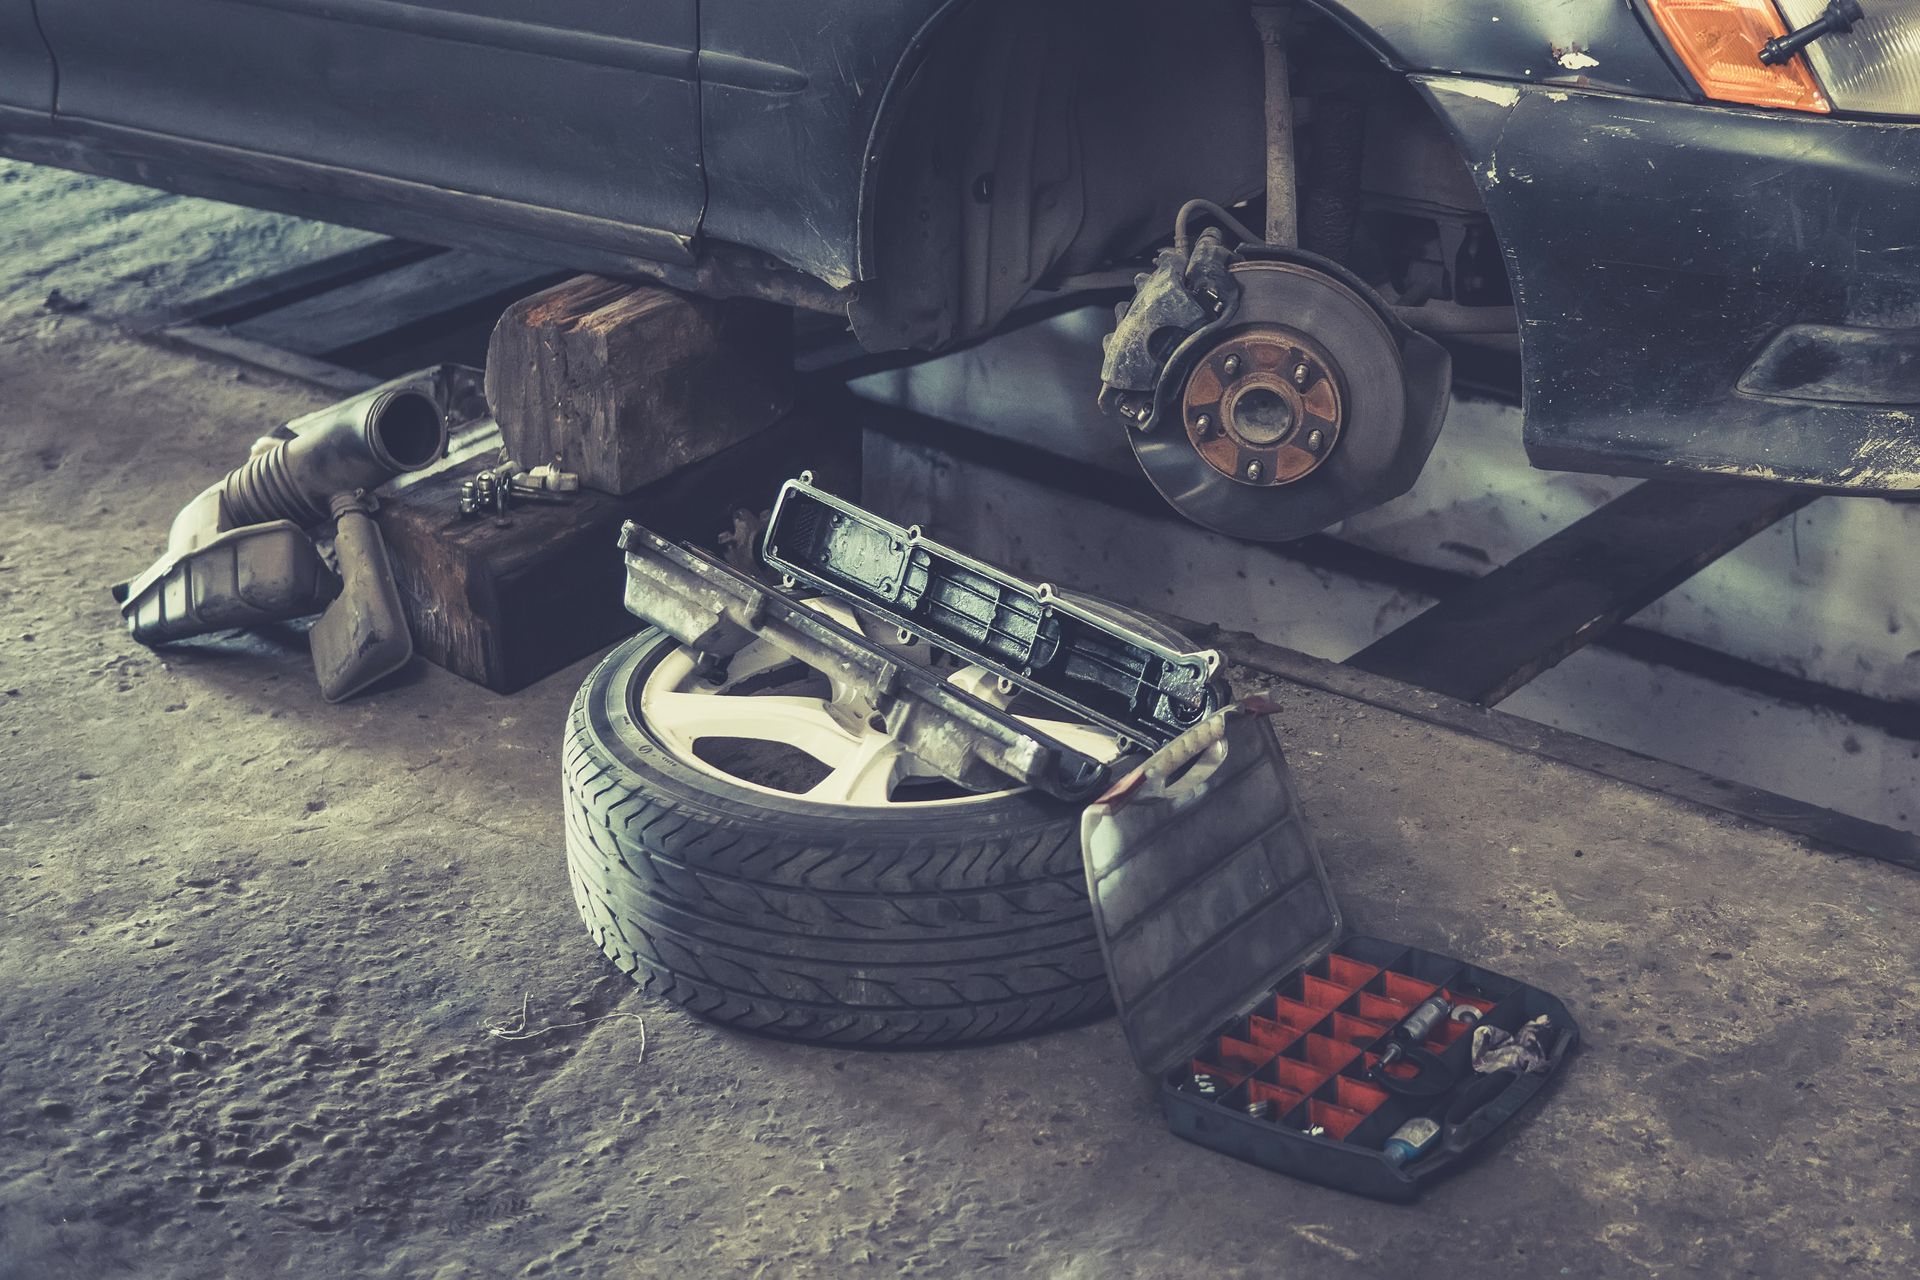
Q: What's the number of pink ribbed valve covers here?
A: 0